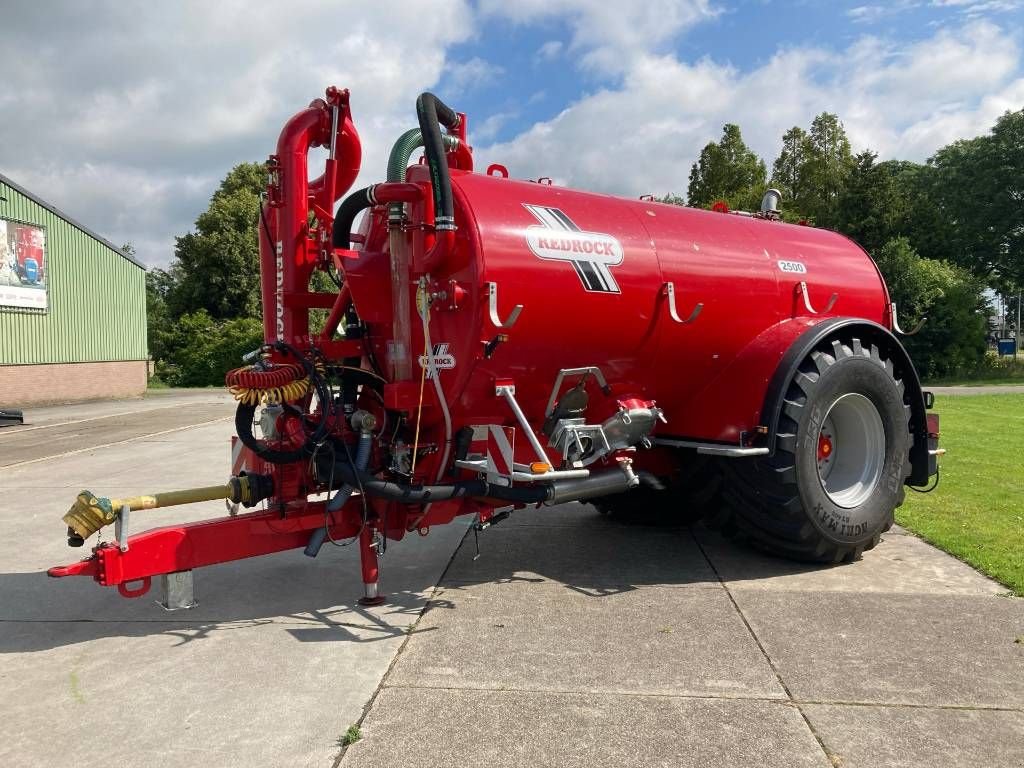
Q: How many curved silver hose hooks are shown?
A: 4